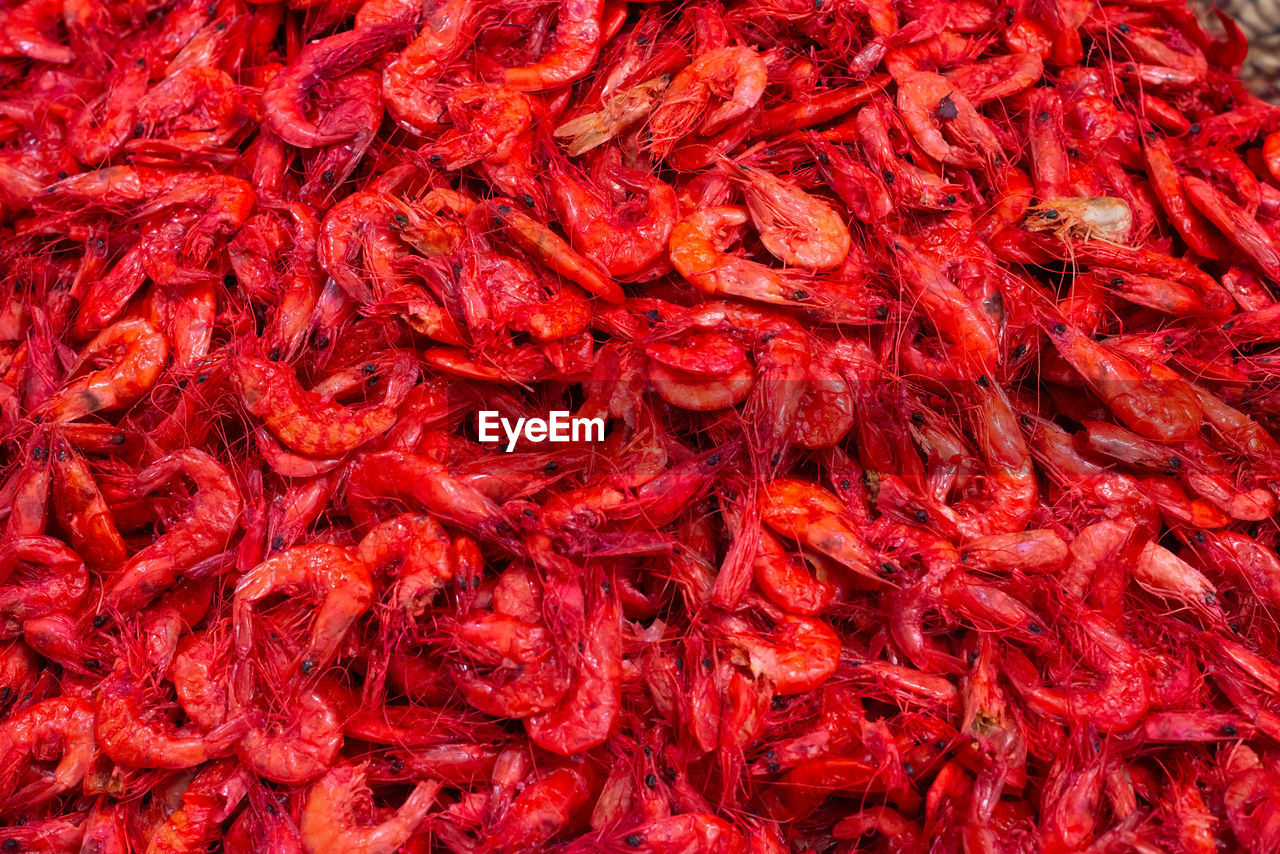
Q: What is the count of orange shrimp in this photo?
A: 2